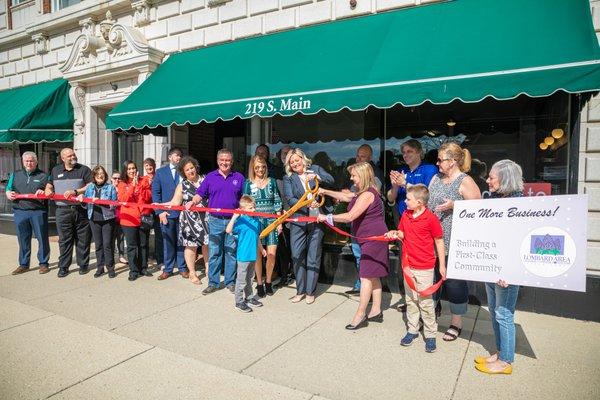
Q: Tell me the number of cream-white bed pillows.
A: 0